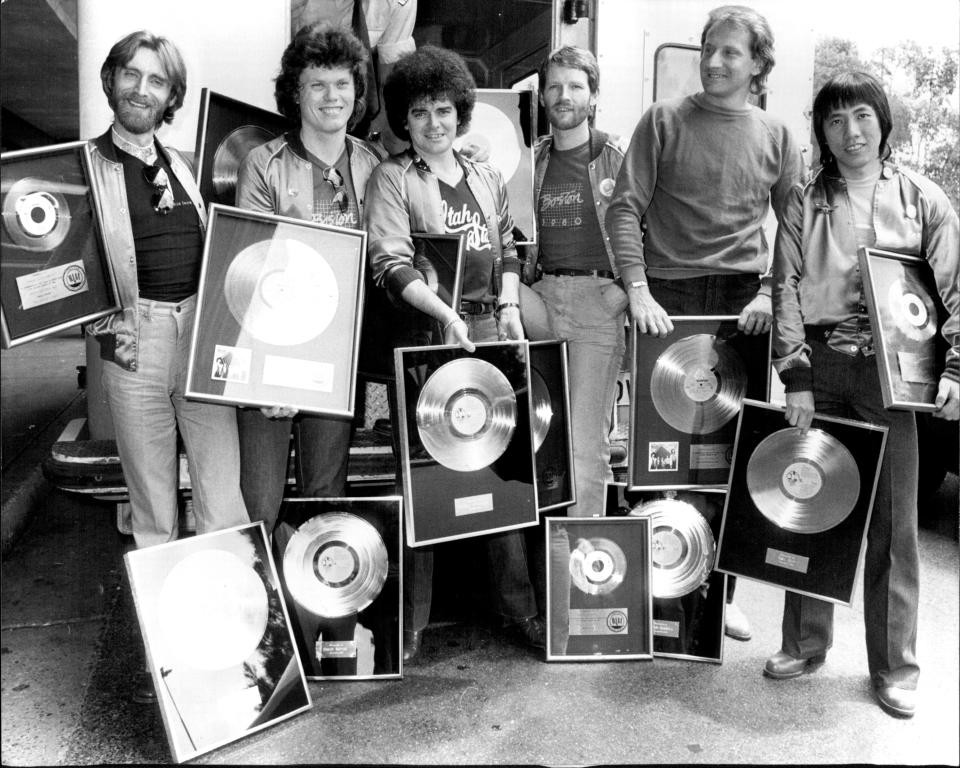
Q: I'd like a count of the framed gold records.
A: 14